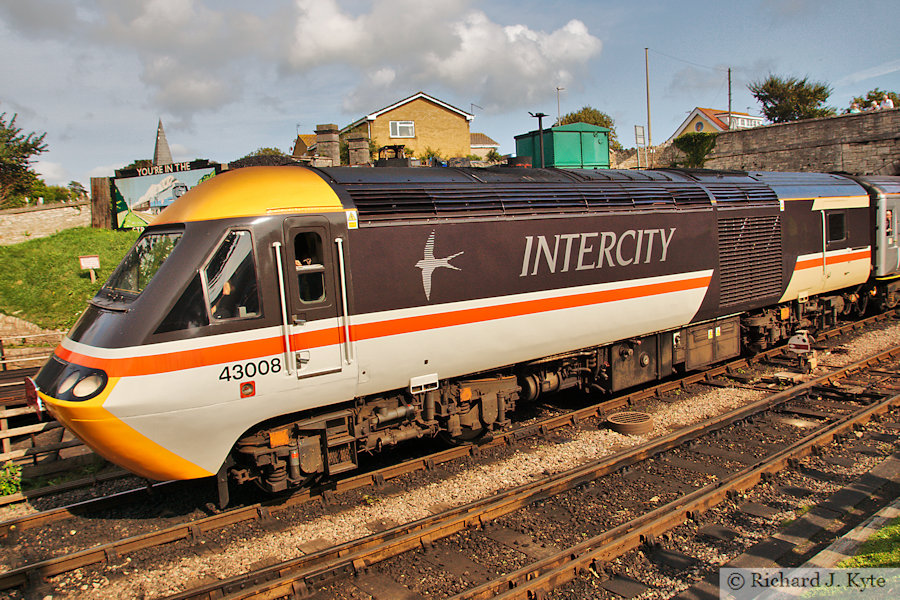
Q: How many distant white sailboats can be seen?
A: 0